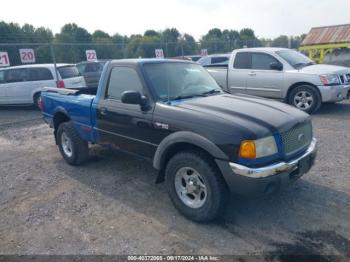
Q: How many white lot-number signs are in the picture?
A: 5